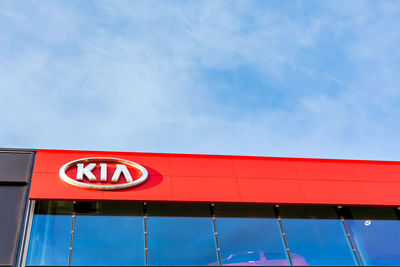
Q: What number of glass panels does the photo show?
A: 6